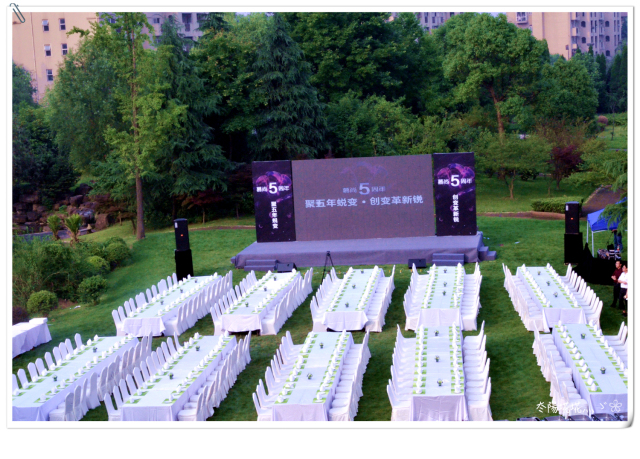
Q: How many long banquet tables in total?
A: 10